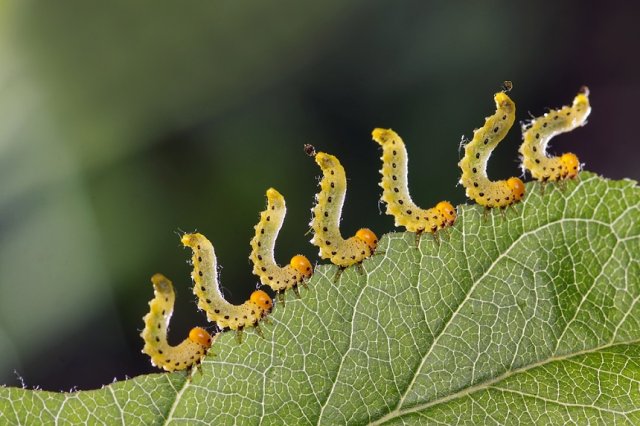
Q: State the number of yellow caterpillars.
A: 7